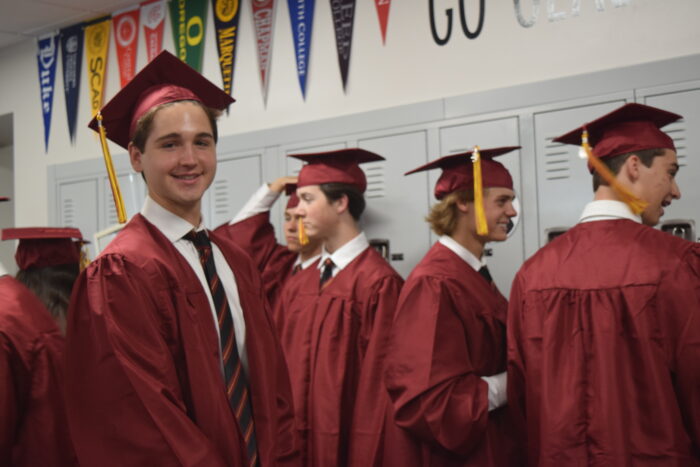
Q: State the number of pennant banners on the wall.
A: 11